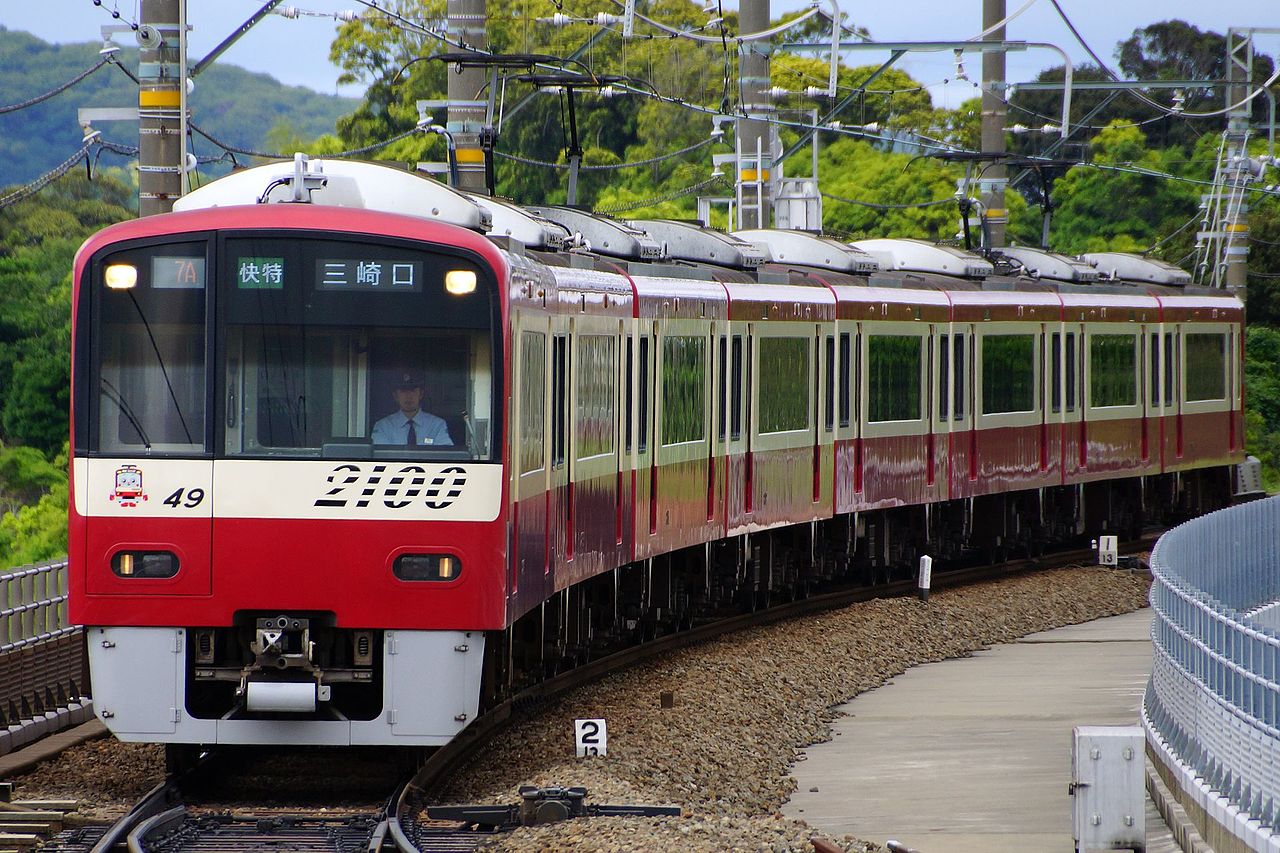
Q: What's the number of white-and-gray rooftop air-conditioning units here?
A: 8